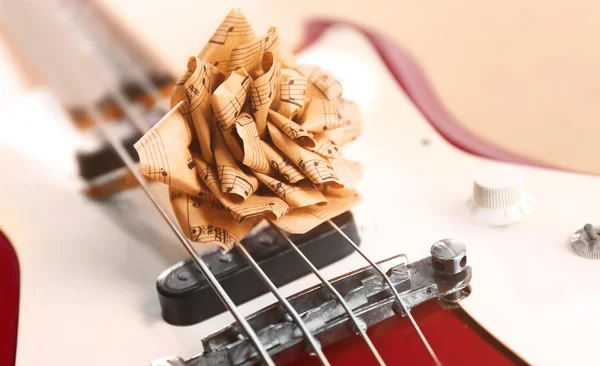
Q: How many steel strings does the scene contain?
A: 4